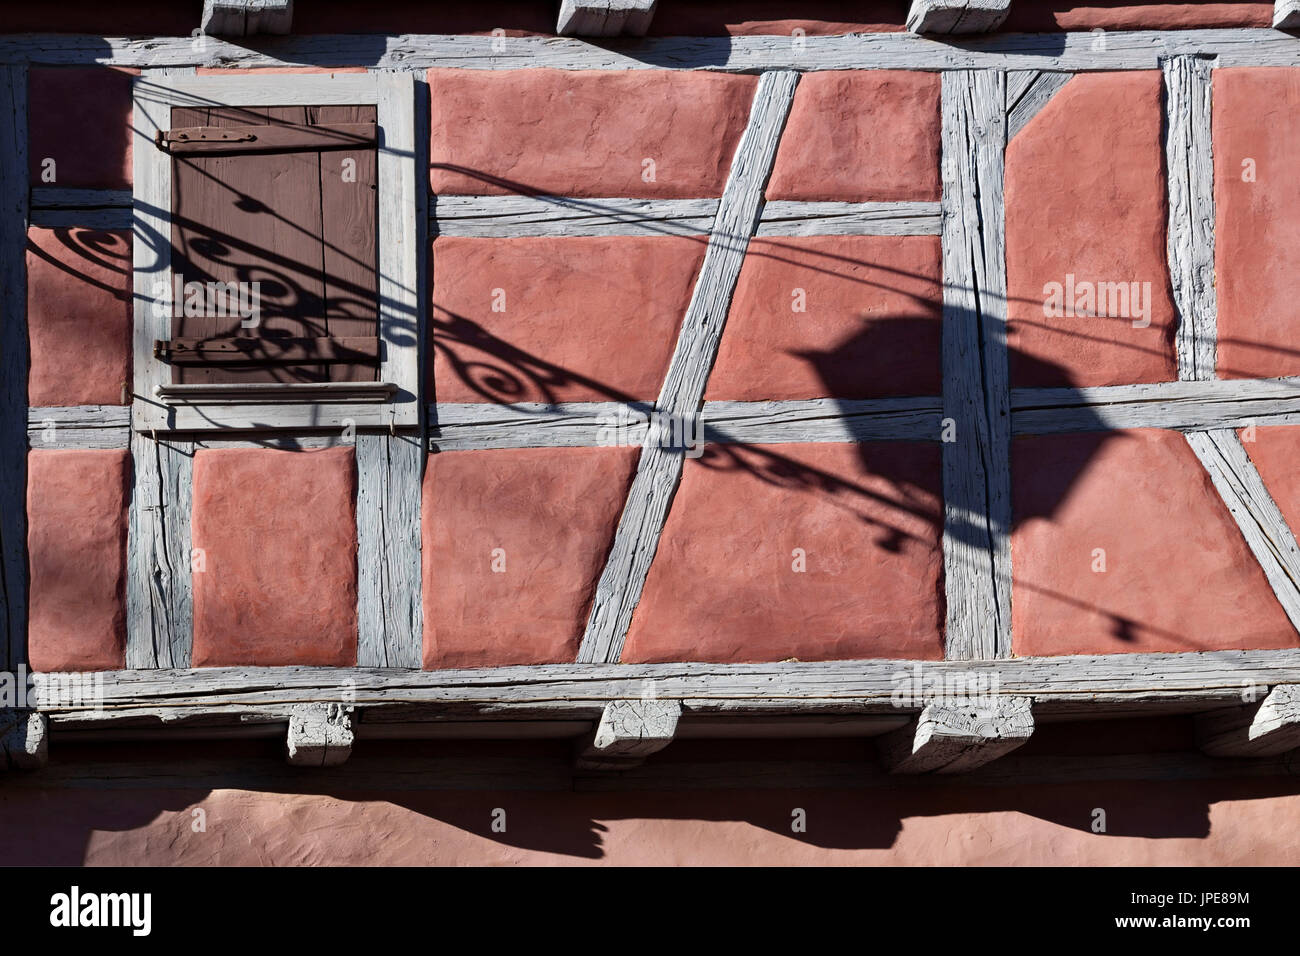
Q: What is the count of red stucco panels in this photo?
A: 14